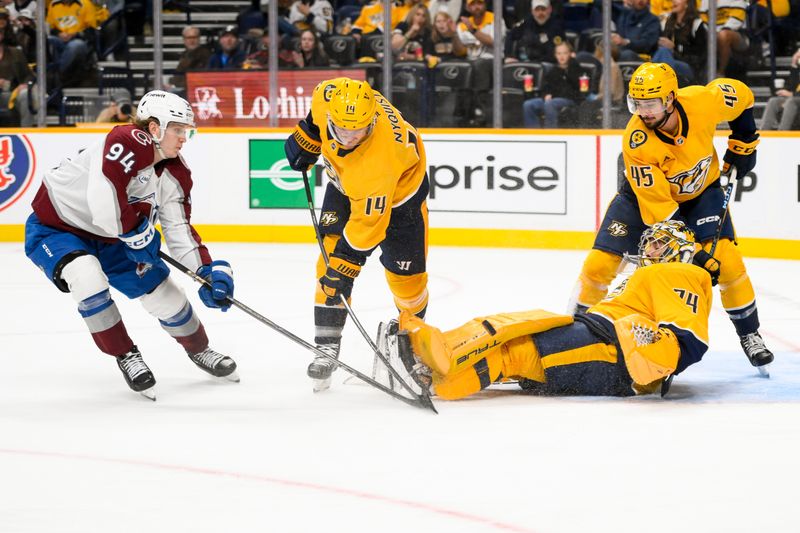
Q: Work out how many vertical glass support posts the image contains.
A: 7